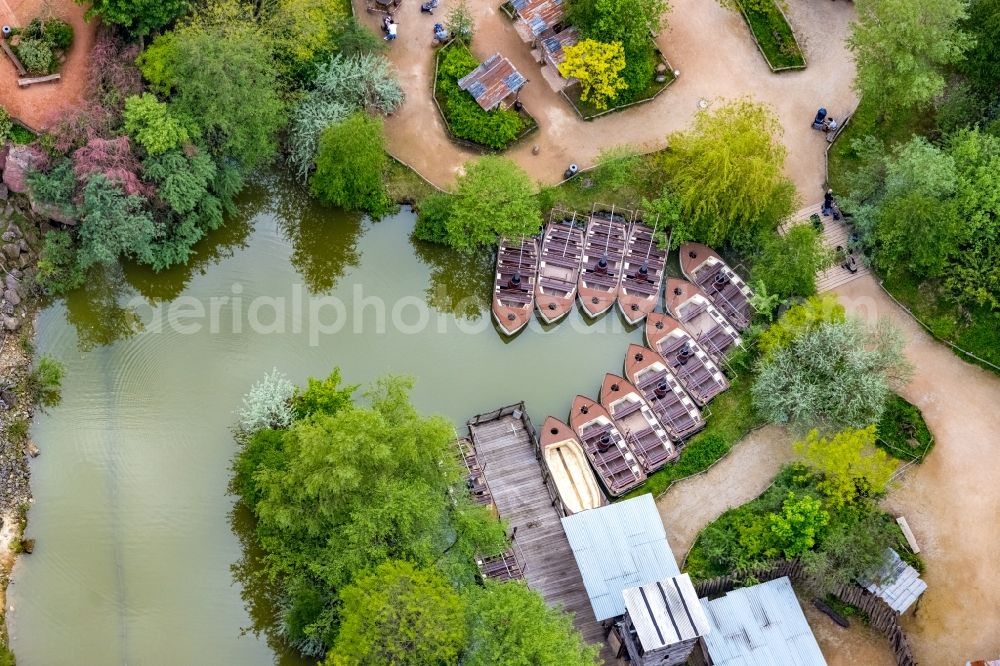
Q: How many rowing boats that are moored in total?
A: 11